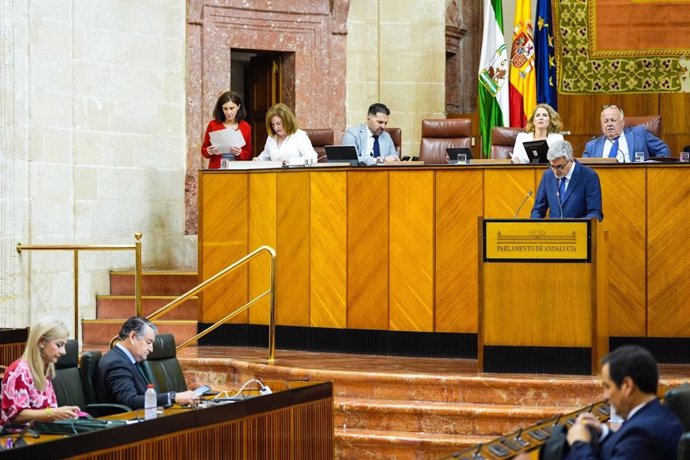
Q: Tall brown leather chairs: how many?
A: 5